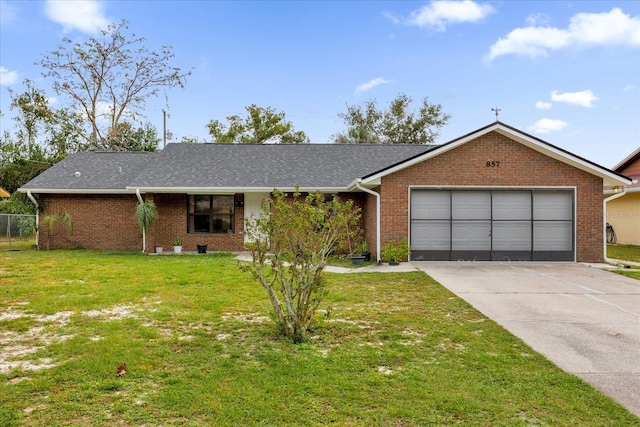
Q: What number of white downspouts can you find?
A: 4